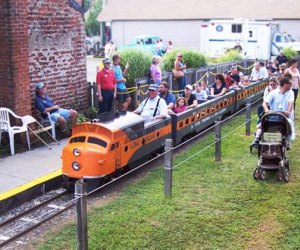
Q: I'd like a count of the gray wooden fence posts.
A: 4